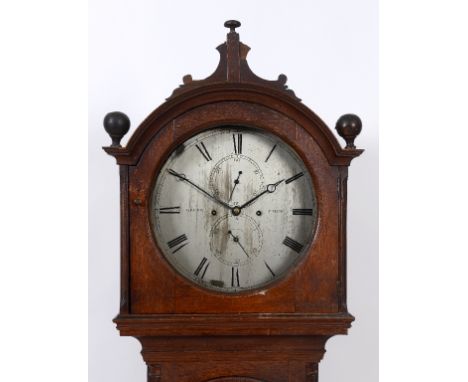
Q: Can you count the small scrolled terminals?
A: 2